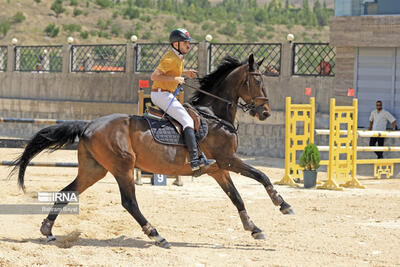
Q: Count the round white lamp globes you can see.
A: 5